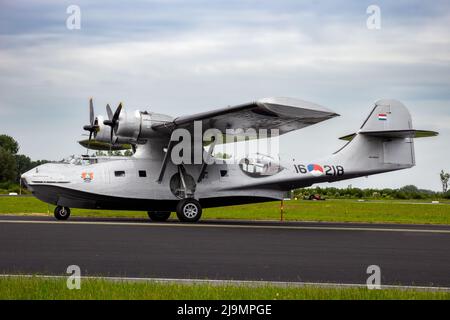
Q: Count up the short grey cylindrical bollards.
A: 0